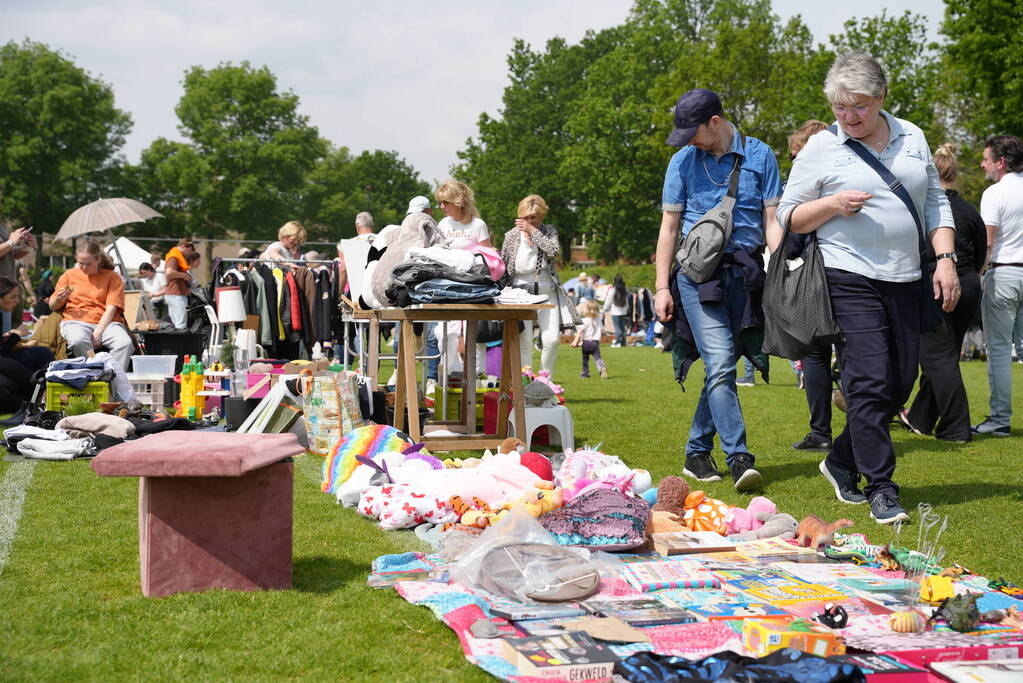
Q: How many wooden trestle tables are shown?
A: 1